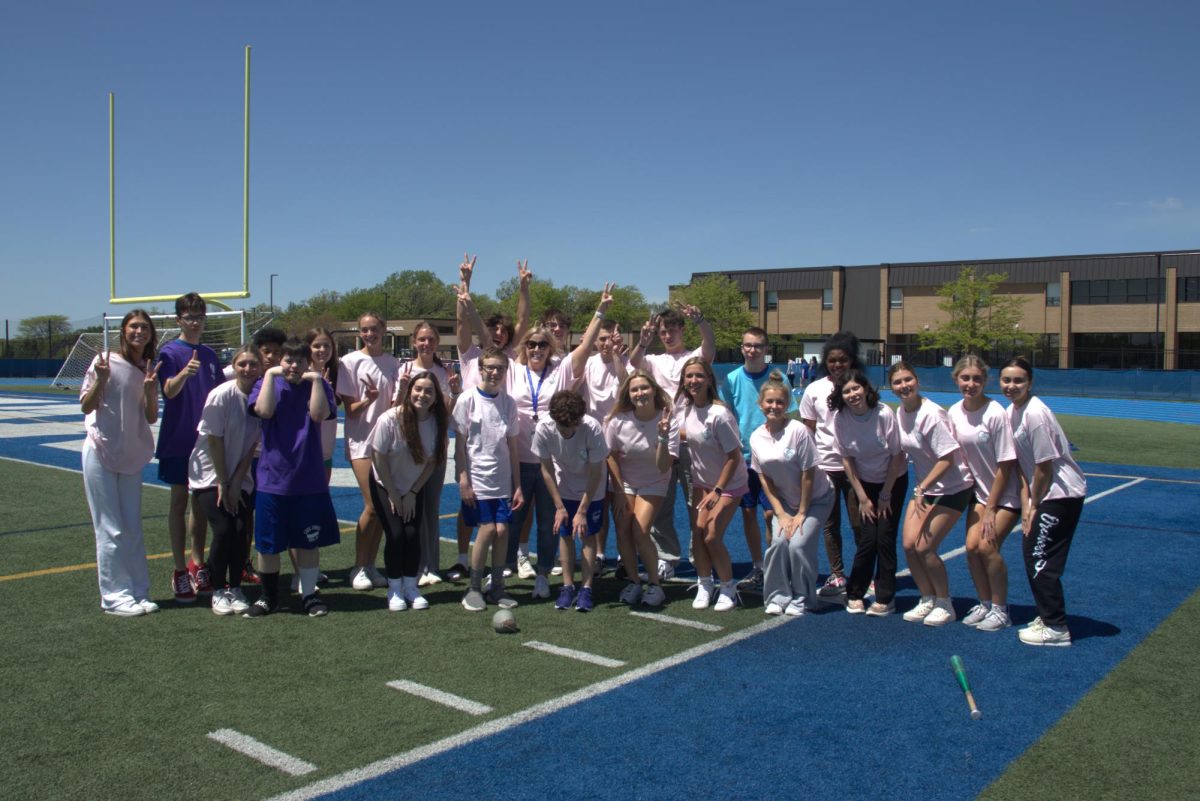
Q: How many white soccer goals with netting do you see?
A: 2